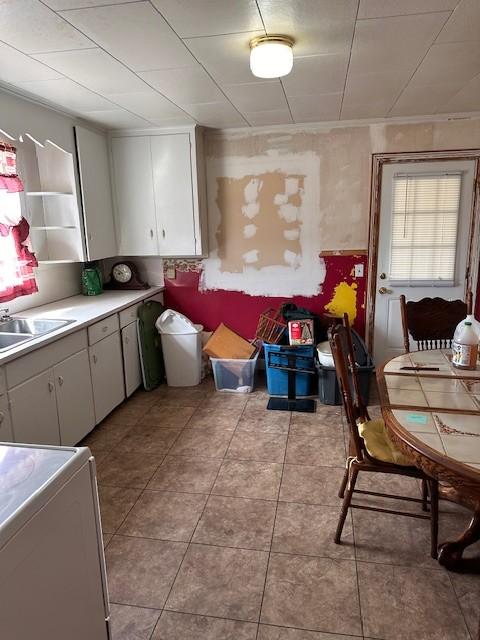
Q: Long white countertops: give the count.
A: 1